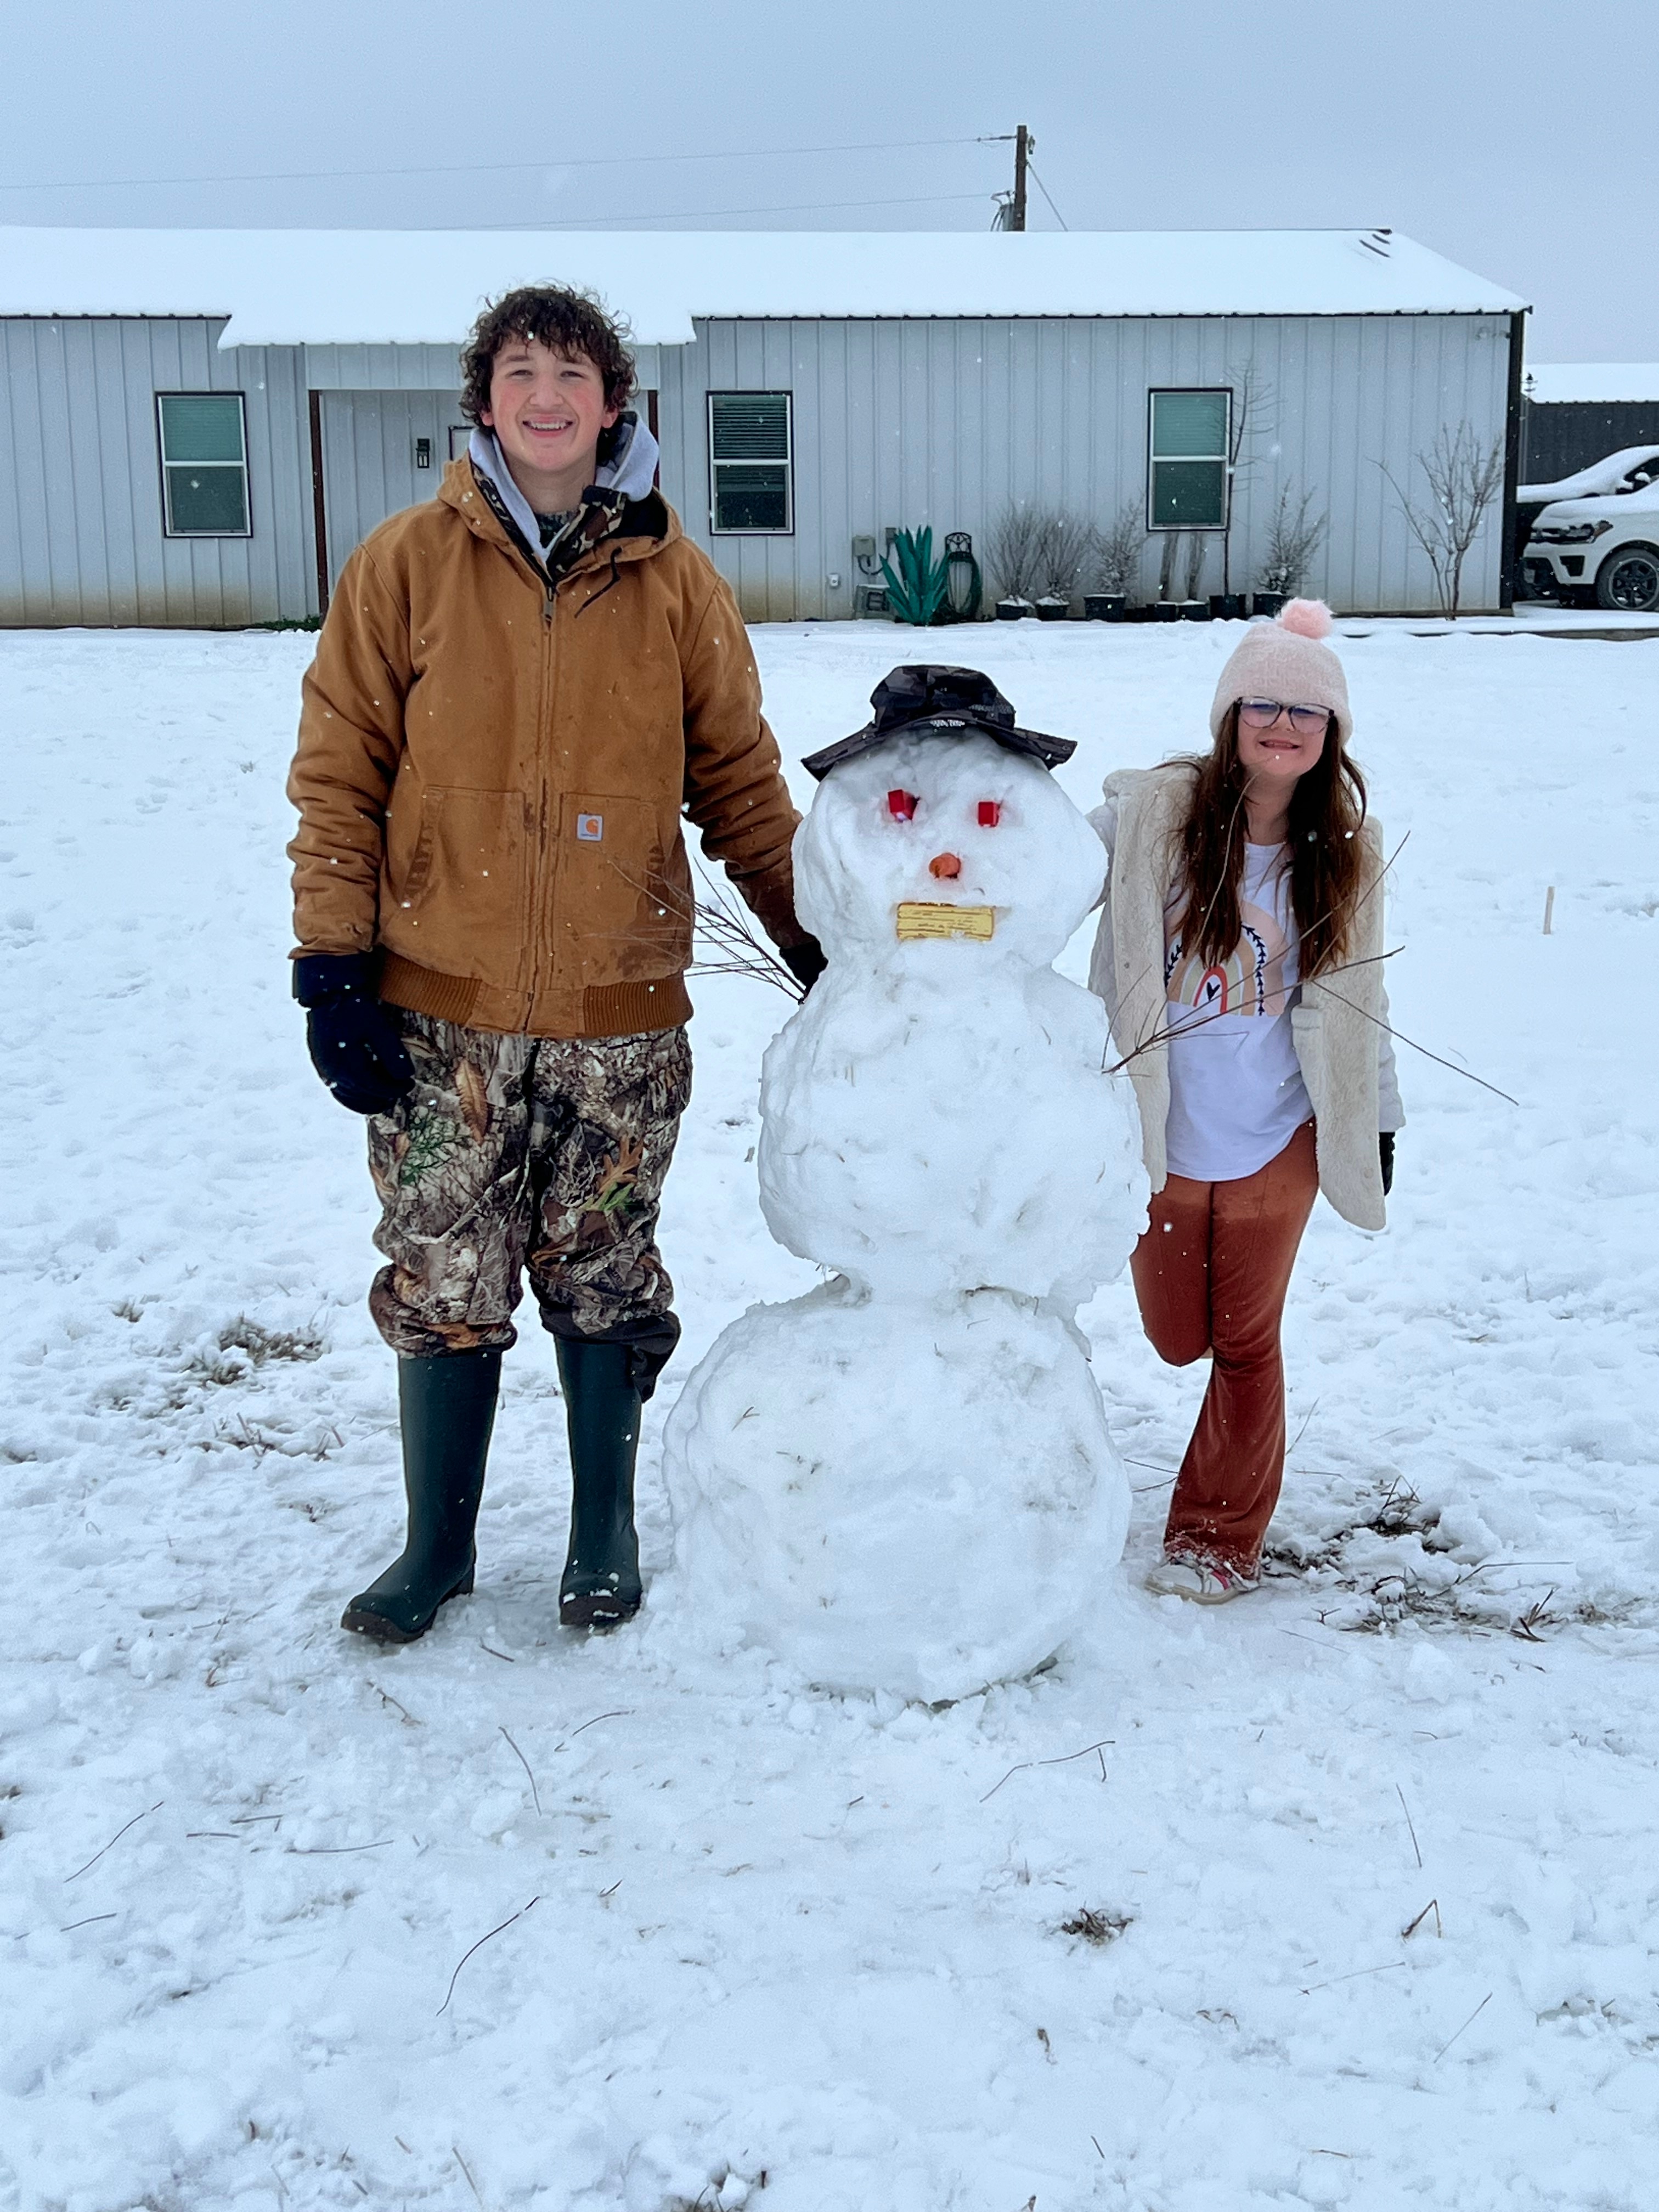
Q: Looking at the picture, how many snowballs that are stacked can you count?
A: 3